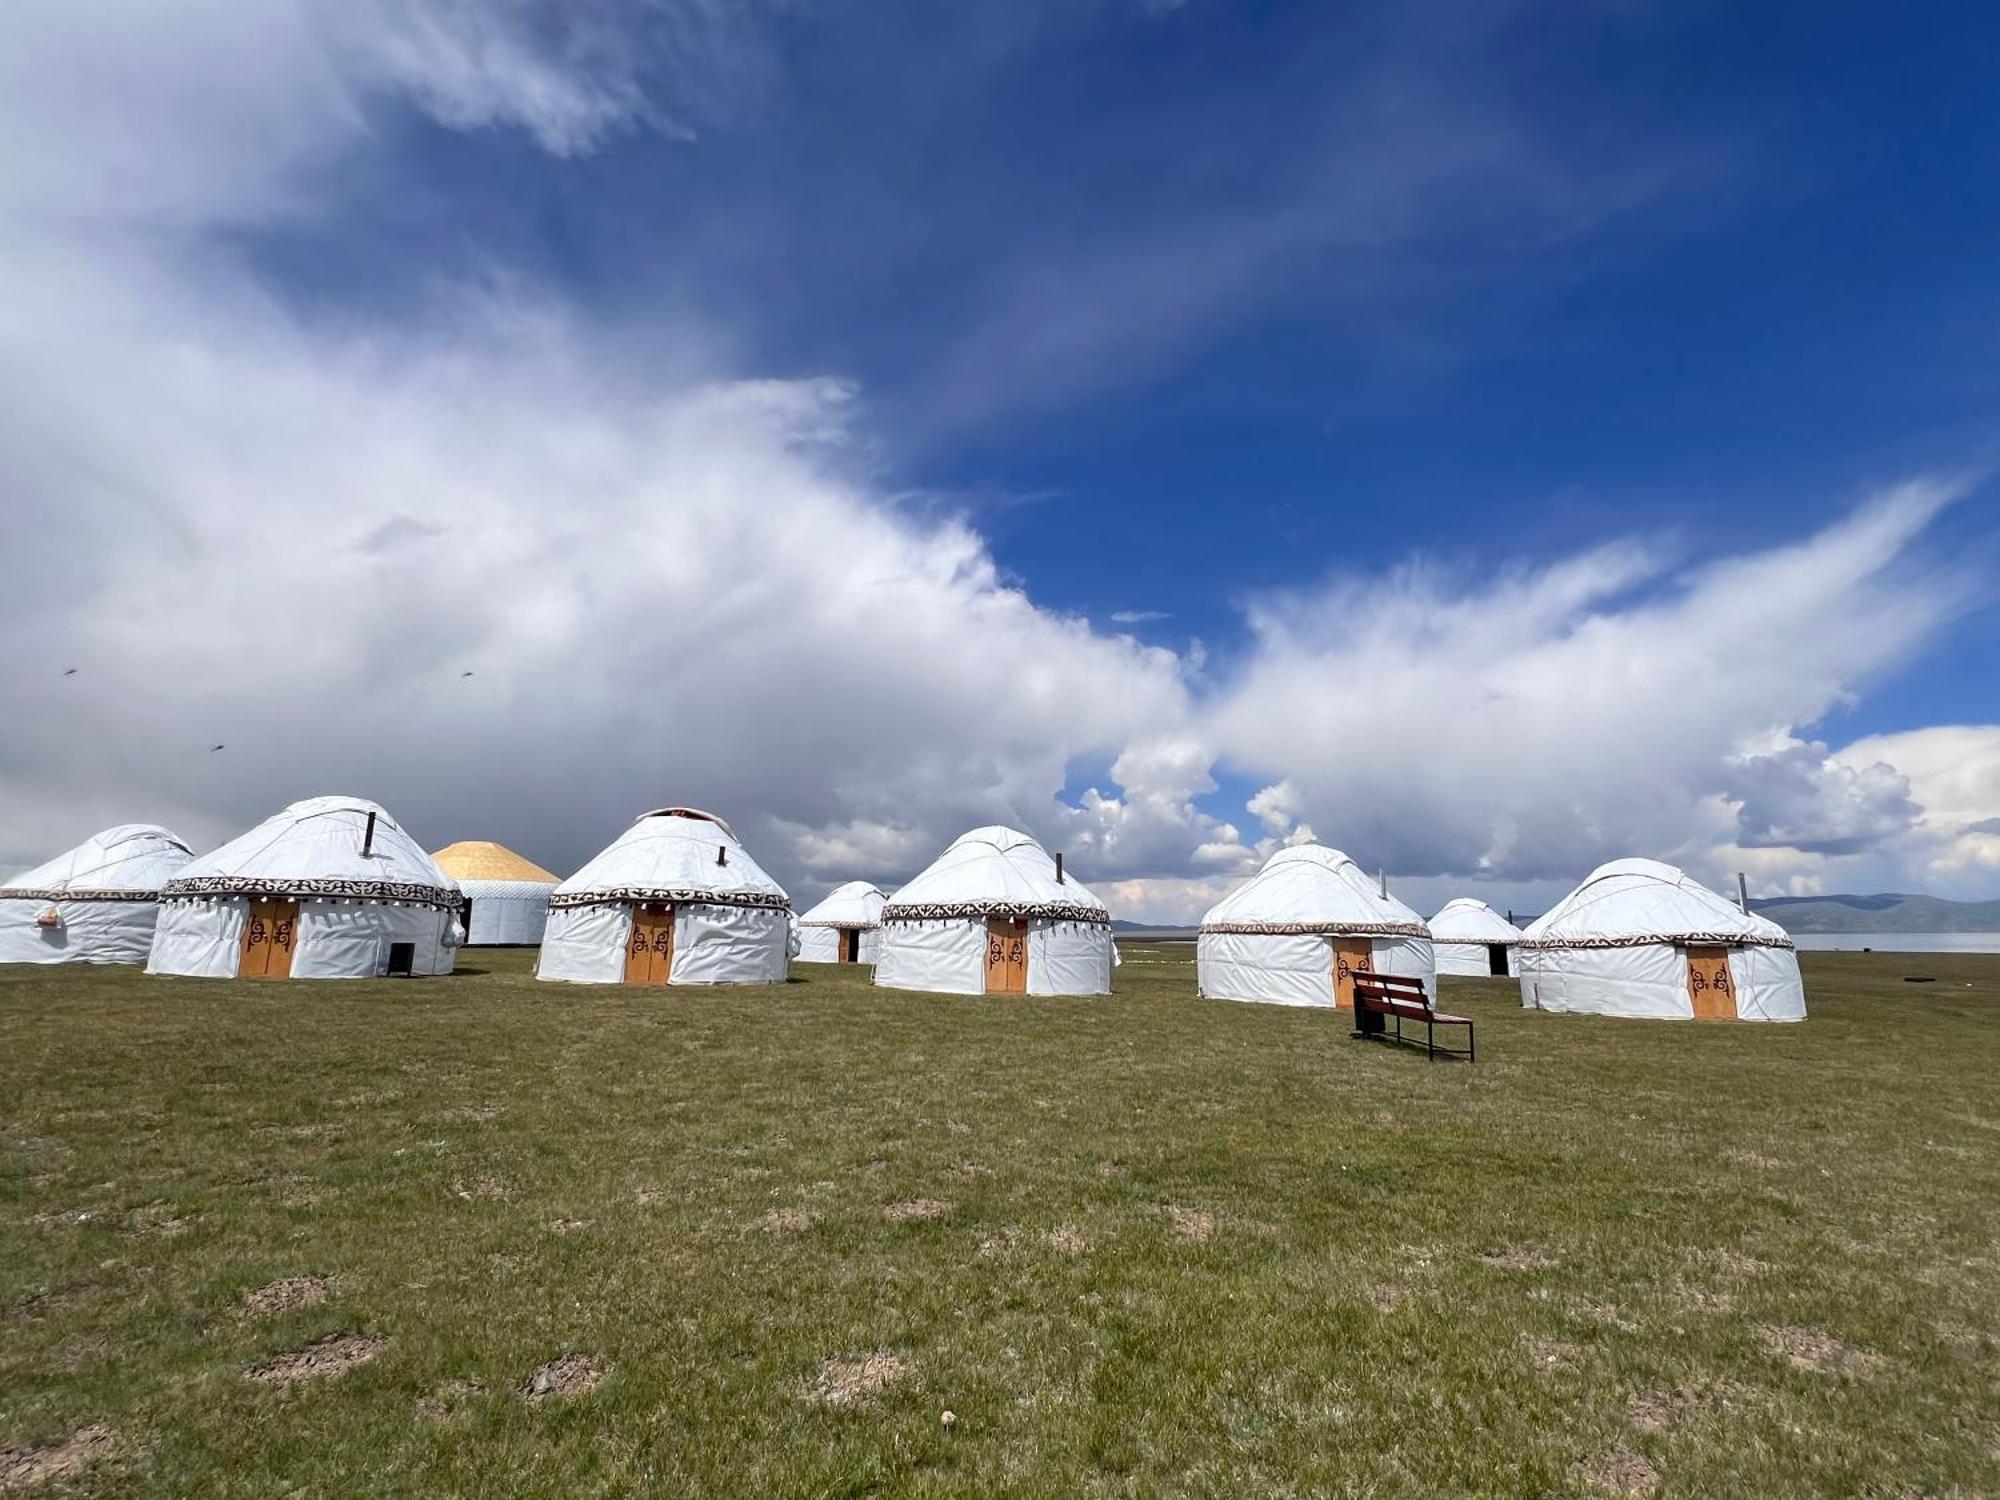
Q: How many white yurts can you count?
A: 8